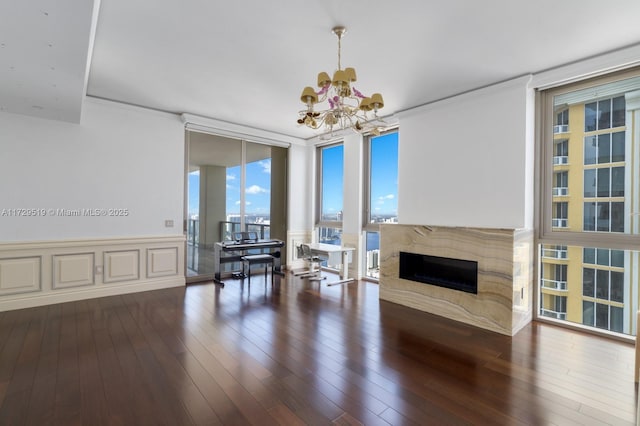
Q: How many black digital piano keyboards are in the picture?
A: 1